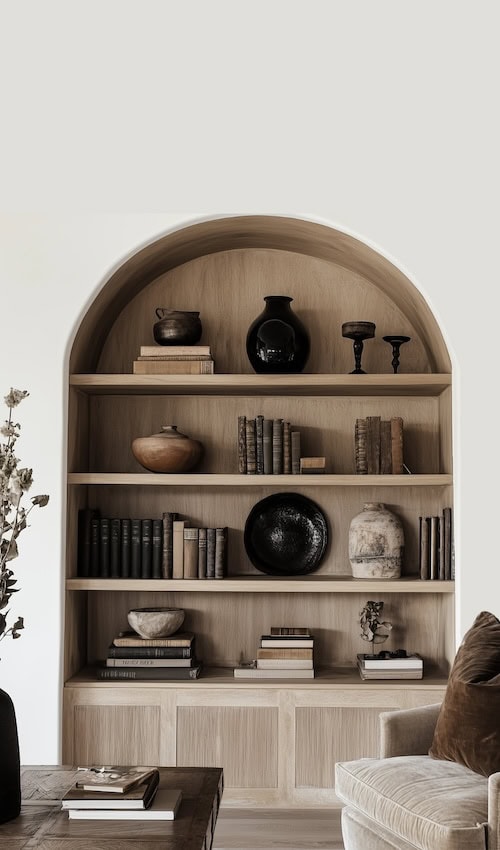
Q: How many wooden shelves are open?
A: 4